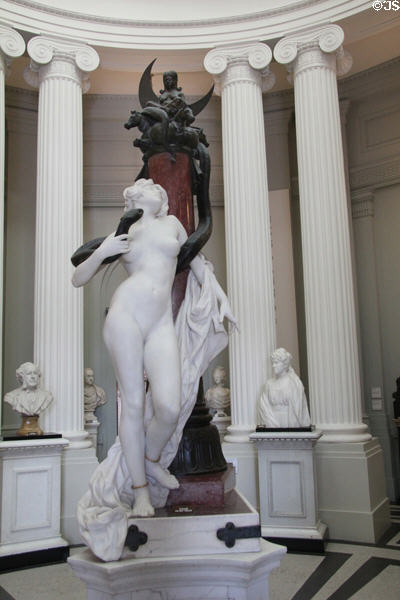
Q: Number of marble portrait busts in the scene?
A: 4